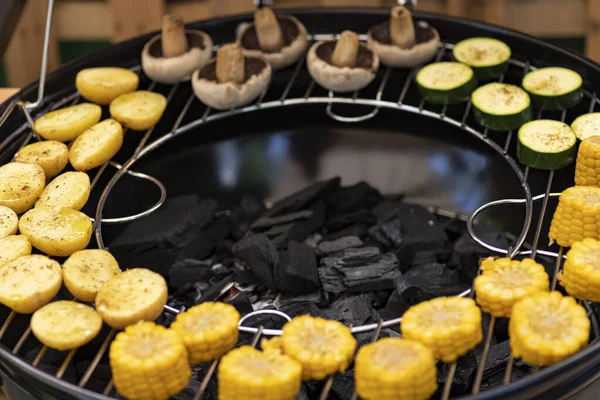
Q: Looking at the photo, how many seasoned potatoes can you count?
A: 14